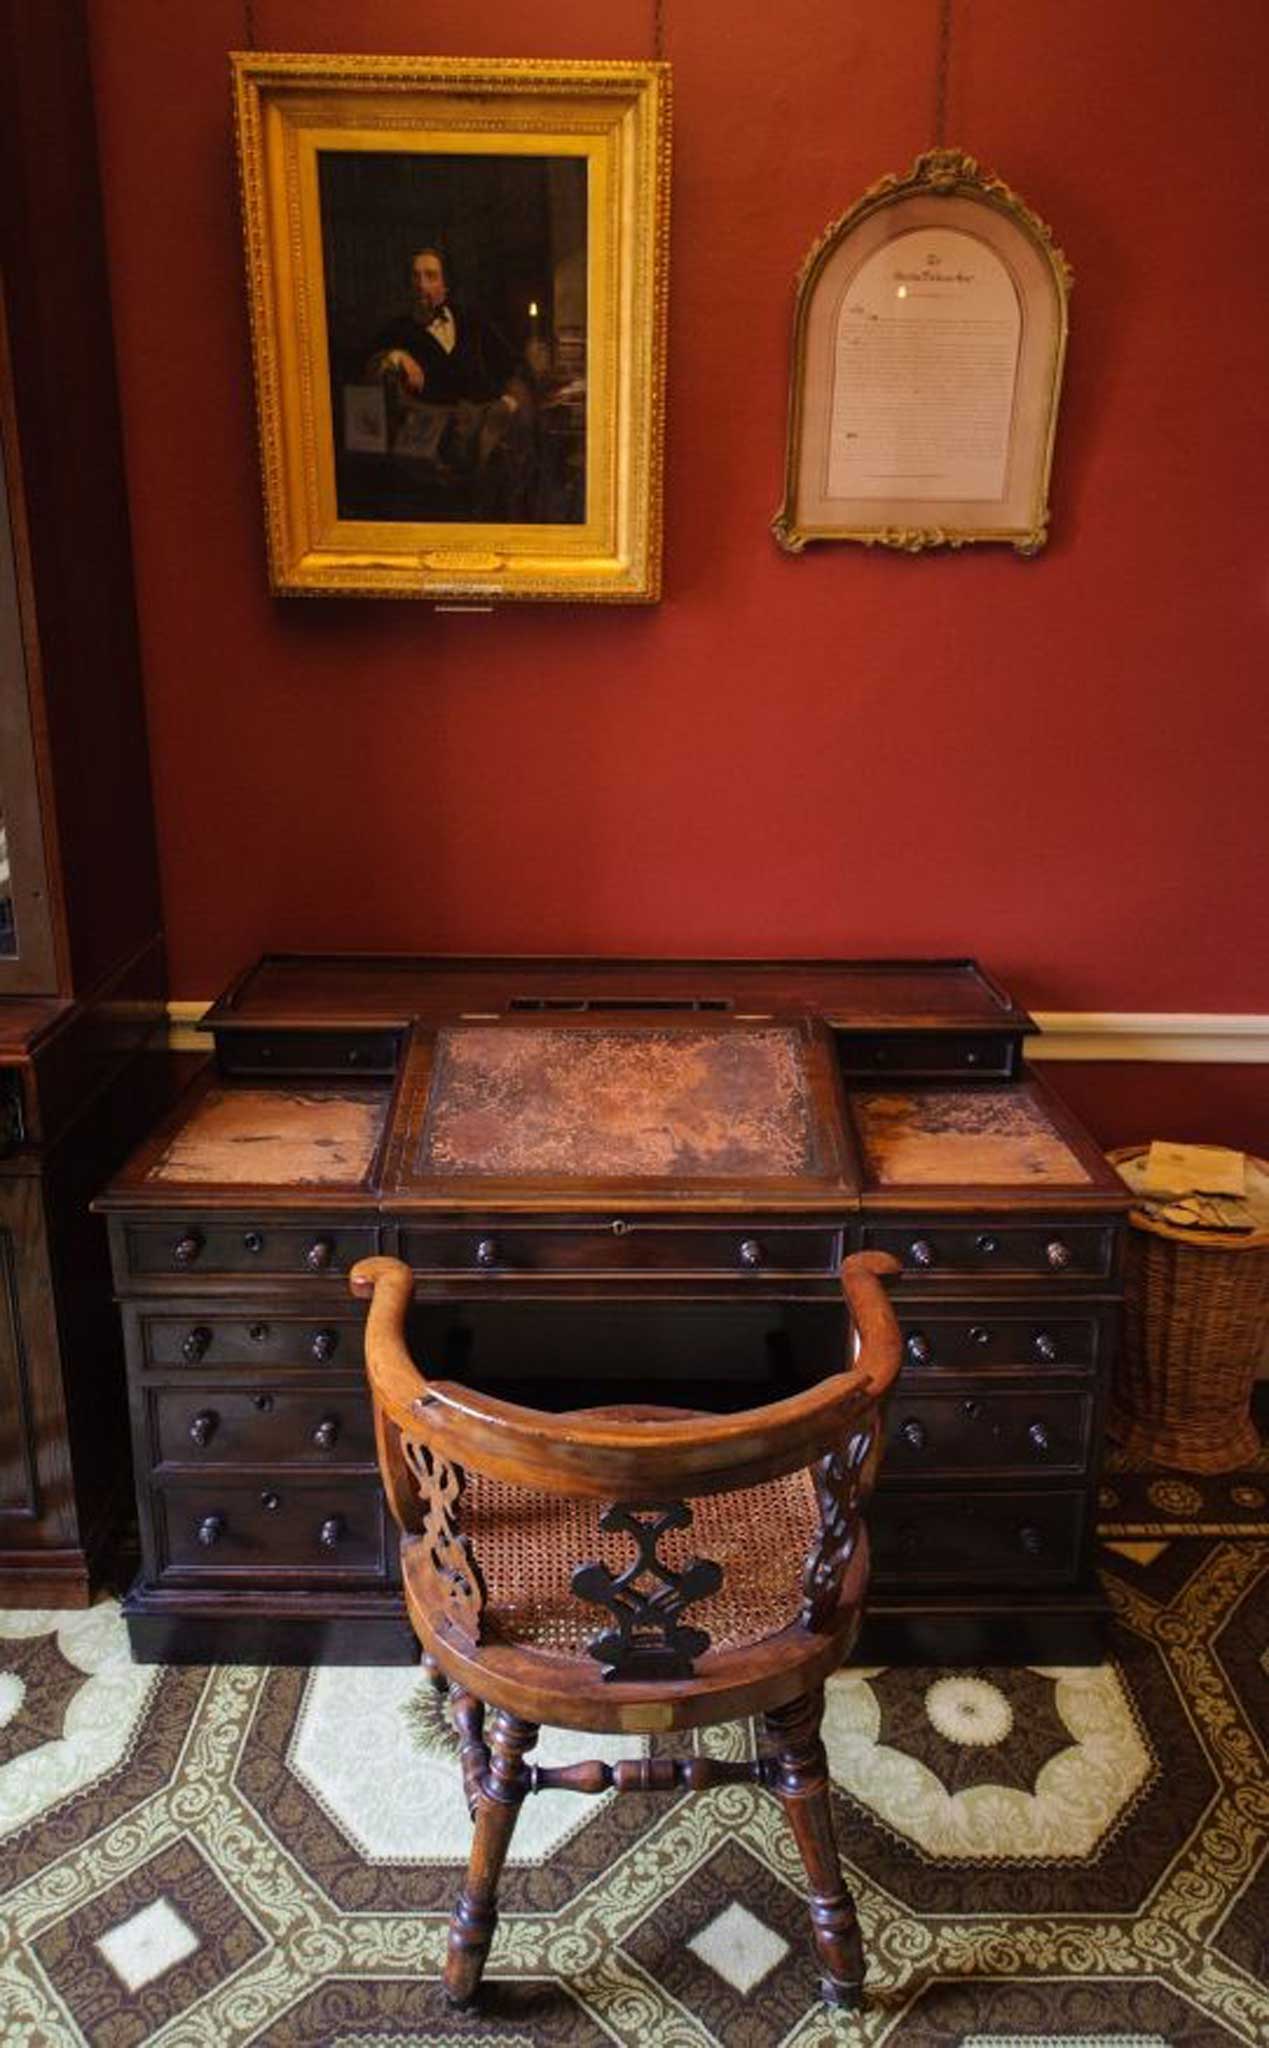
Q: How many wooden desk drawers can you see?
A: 11